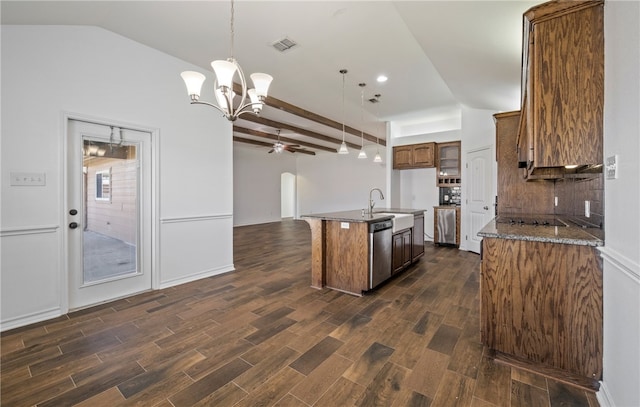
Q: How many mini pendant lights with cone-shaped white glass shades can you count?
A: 3